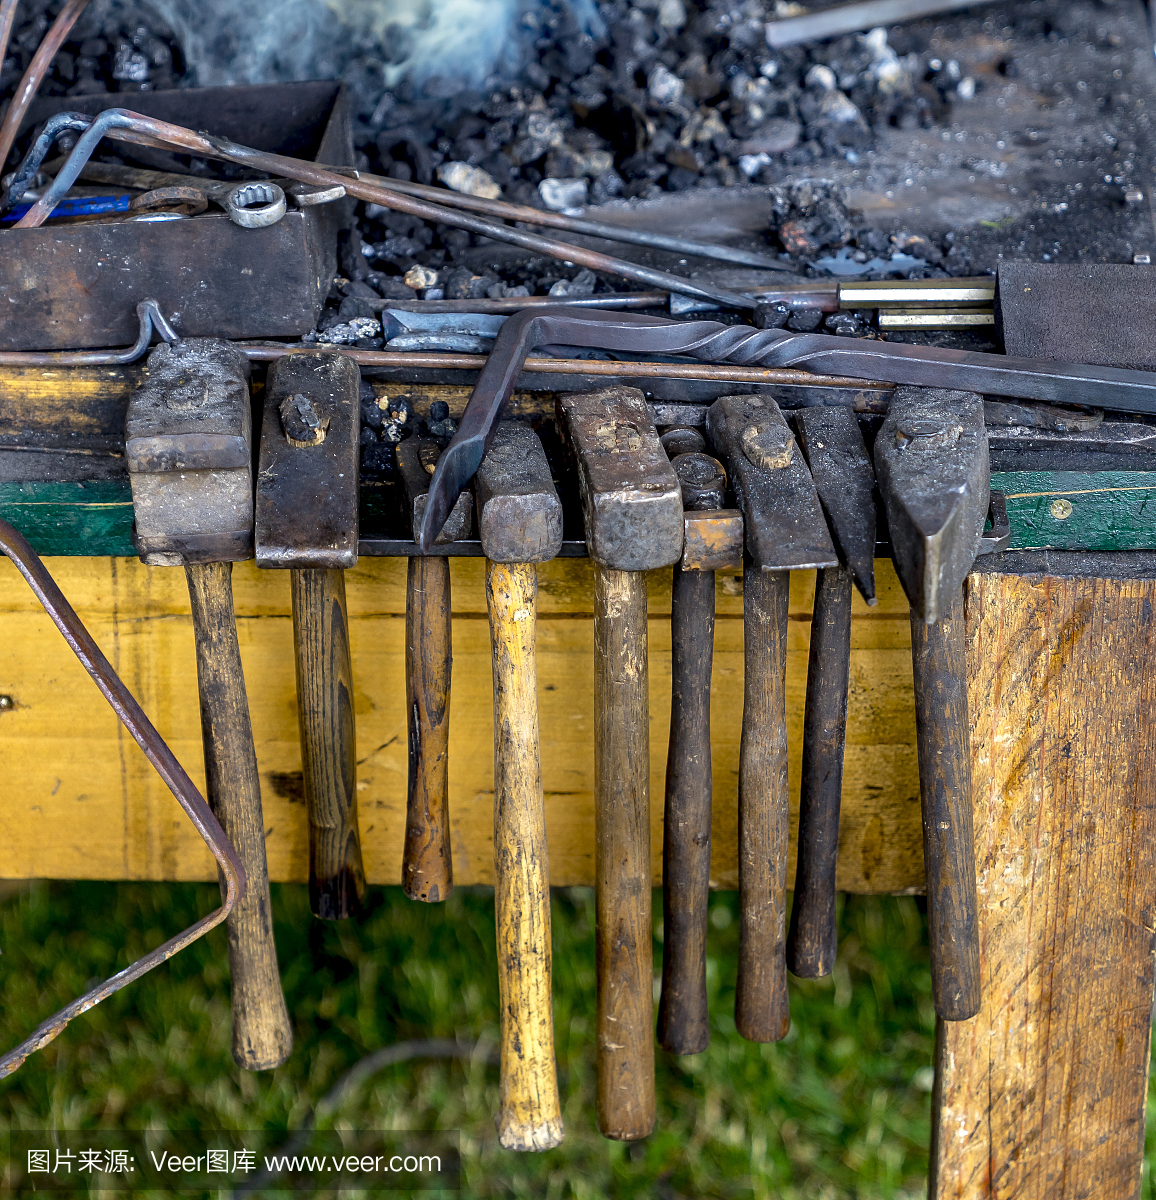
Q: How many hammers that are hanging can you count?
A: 9